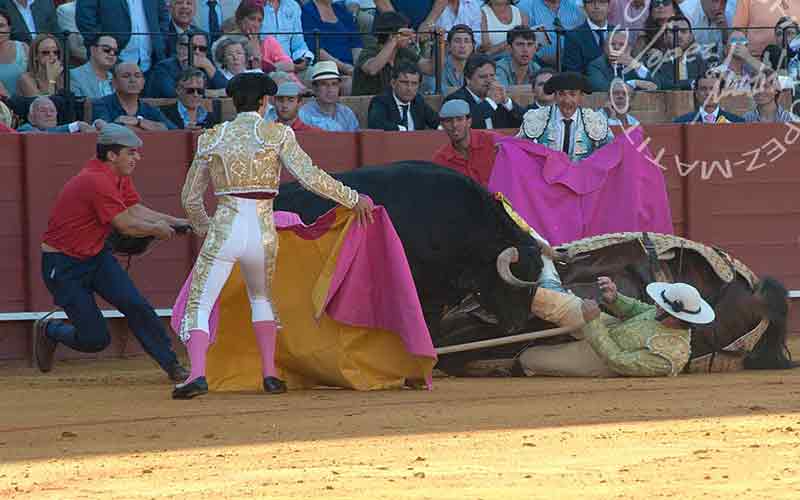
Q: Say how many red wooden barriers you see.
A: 1